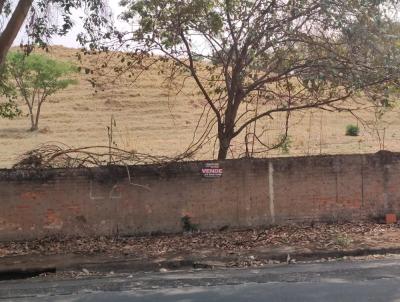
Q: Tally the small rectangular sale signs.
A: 1